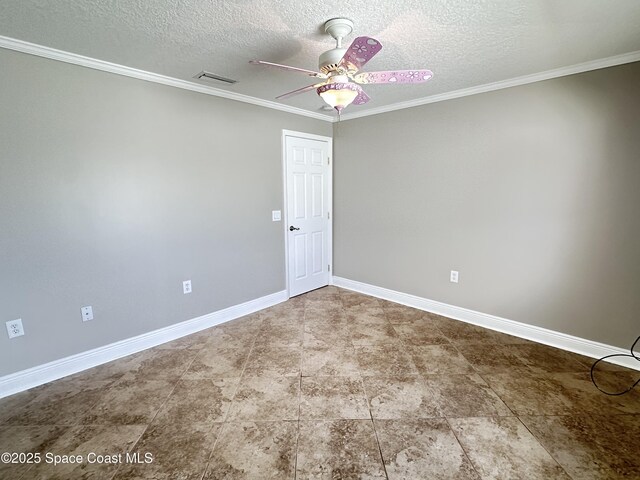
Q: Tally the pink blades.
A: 5